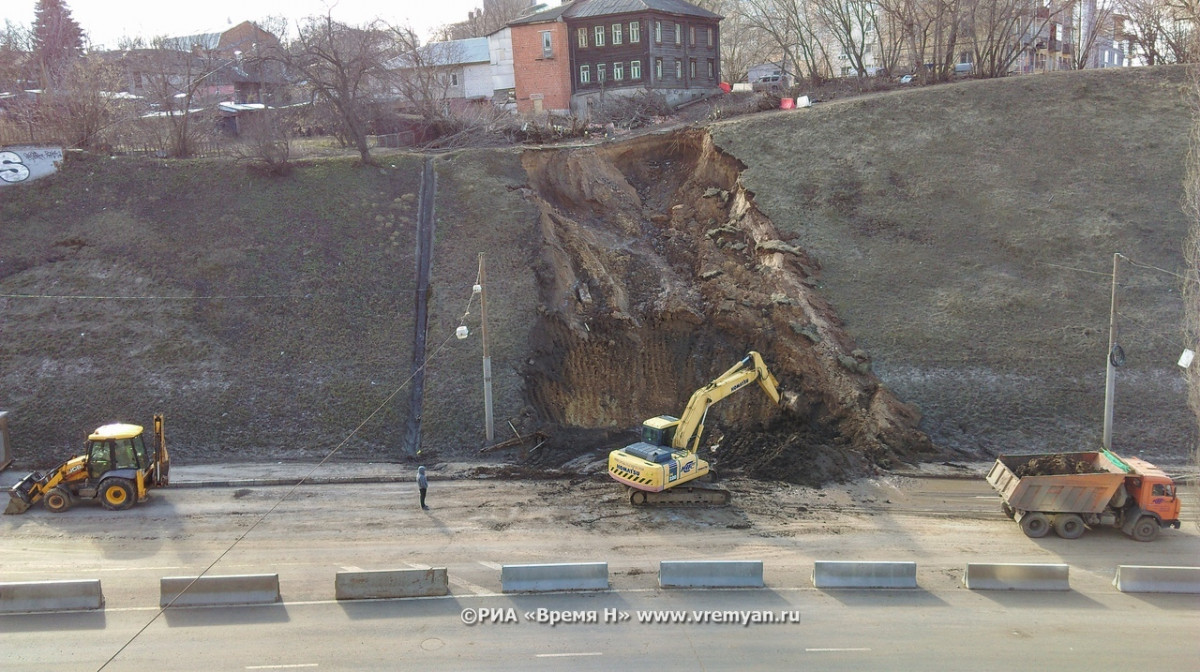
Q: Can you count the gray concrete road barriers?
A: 8